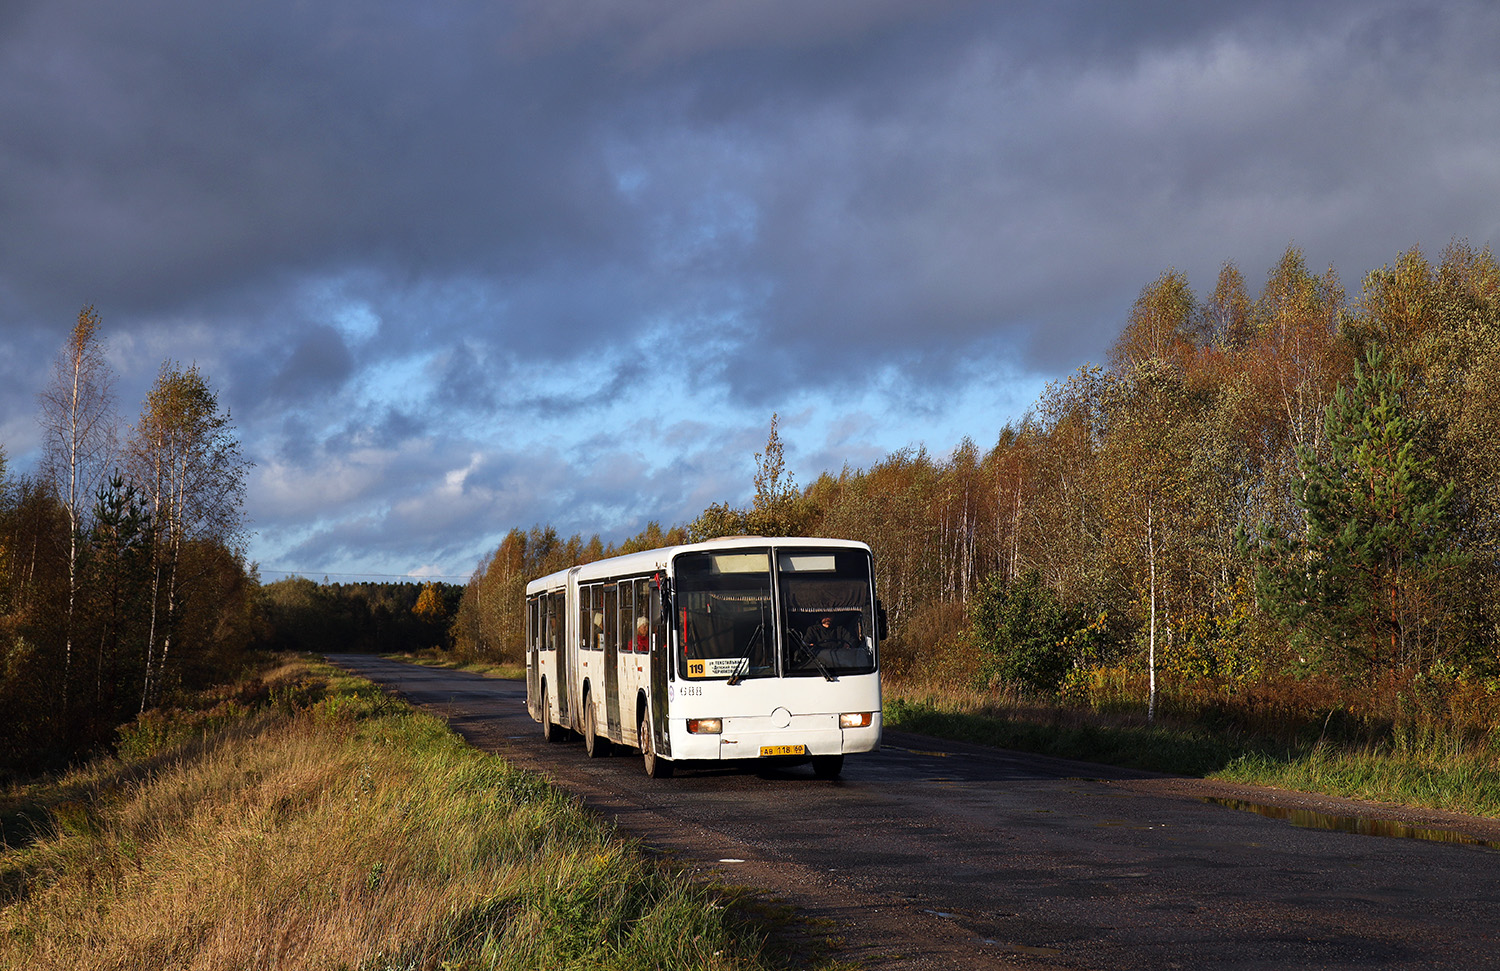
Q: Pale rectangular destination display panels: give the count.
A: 2